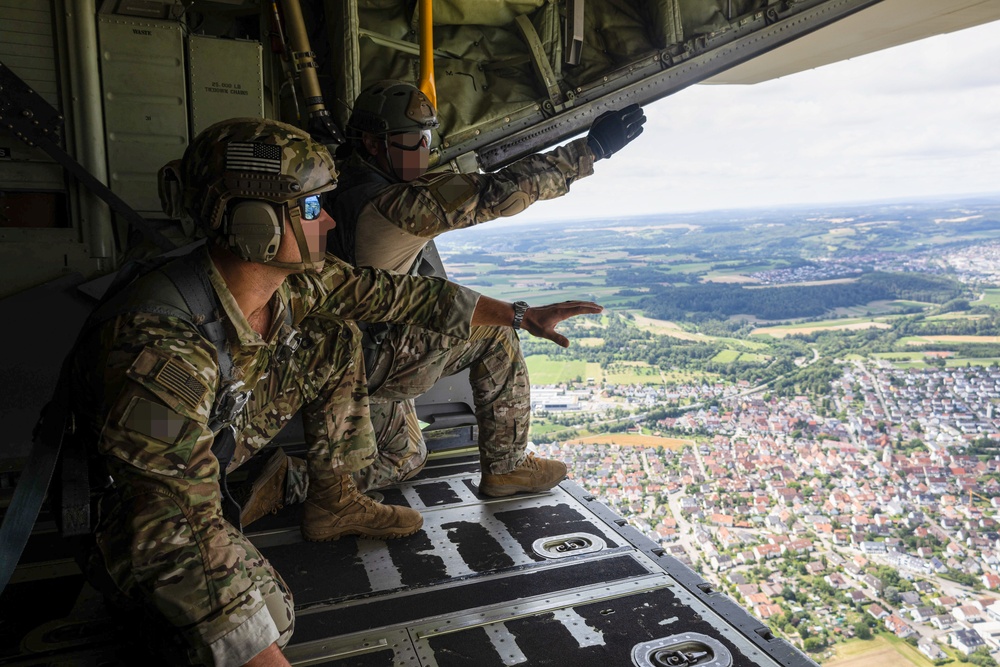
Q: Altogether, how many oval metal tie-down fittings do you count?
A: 2